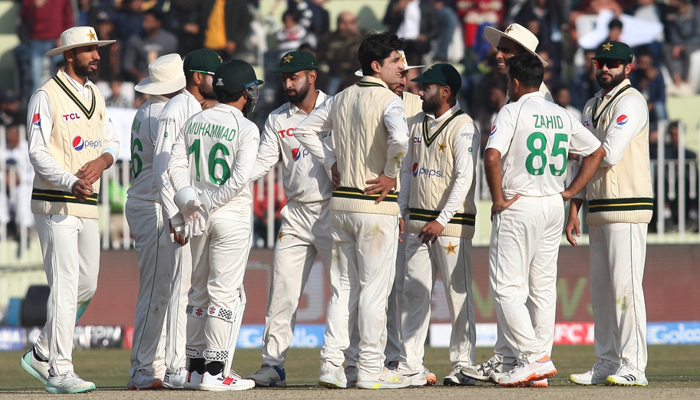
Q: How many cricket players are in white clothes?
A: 11